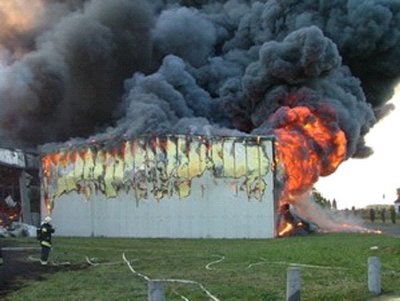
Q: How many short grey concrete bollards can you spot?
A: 3